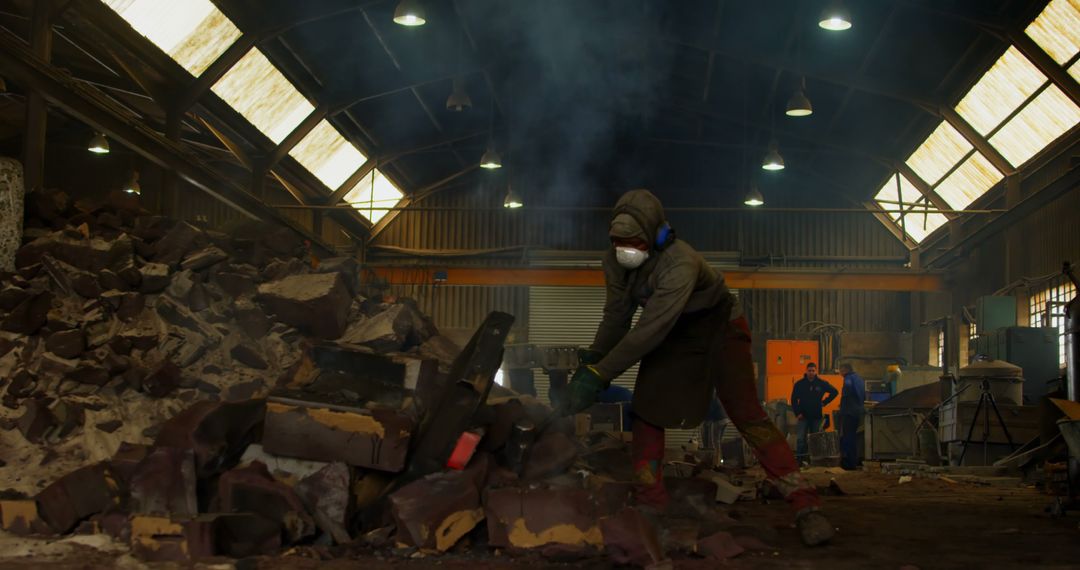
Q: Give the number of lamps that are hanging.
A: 10